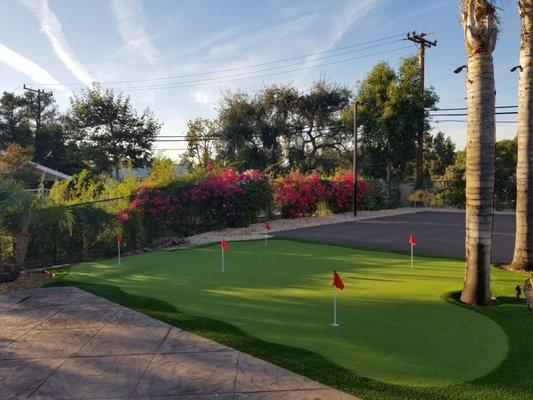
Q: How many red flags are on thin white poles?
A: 5